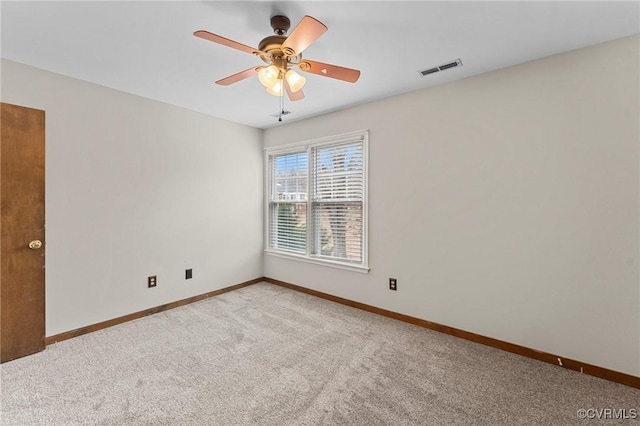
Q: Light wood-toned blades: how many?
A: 5